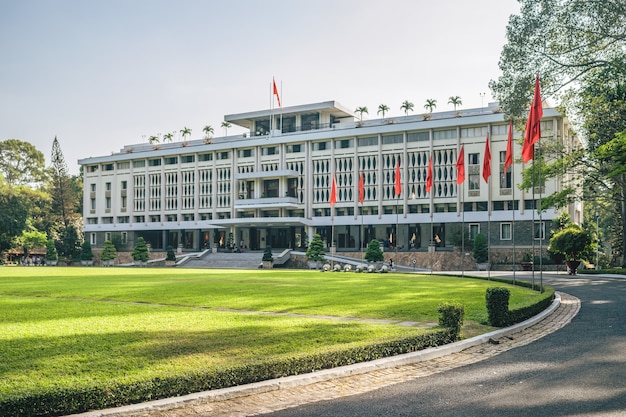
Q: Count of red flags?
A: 10